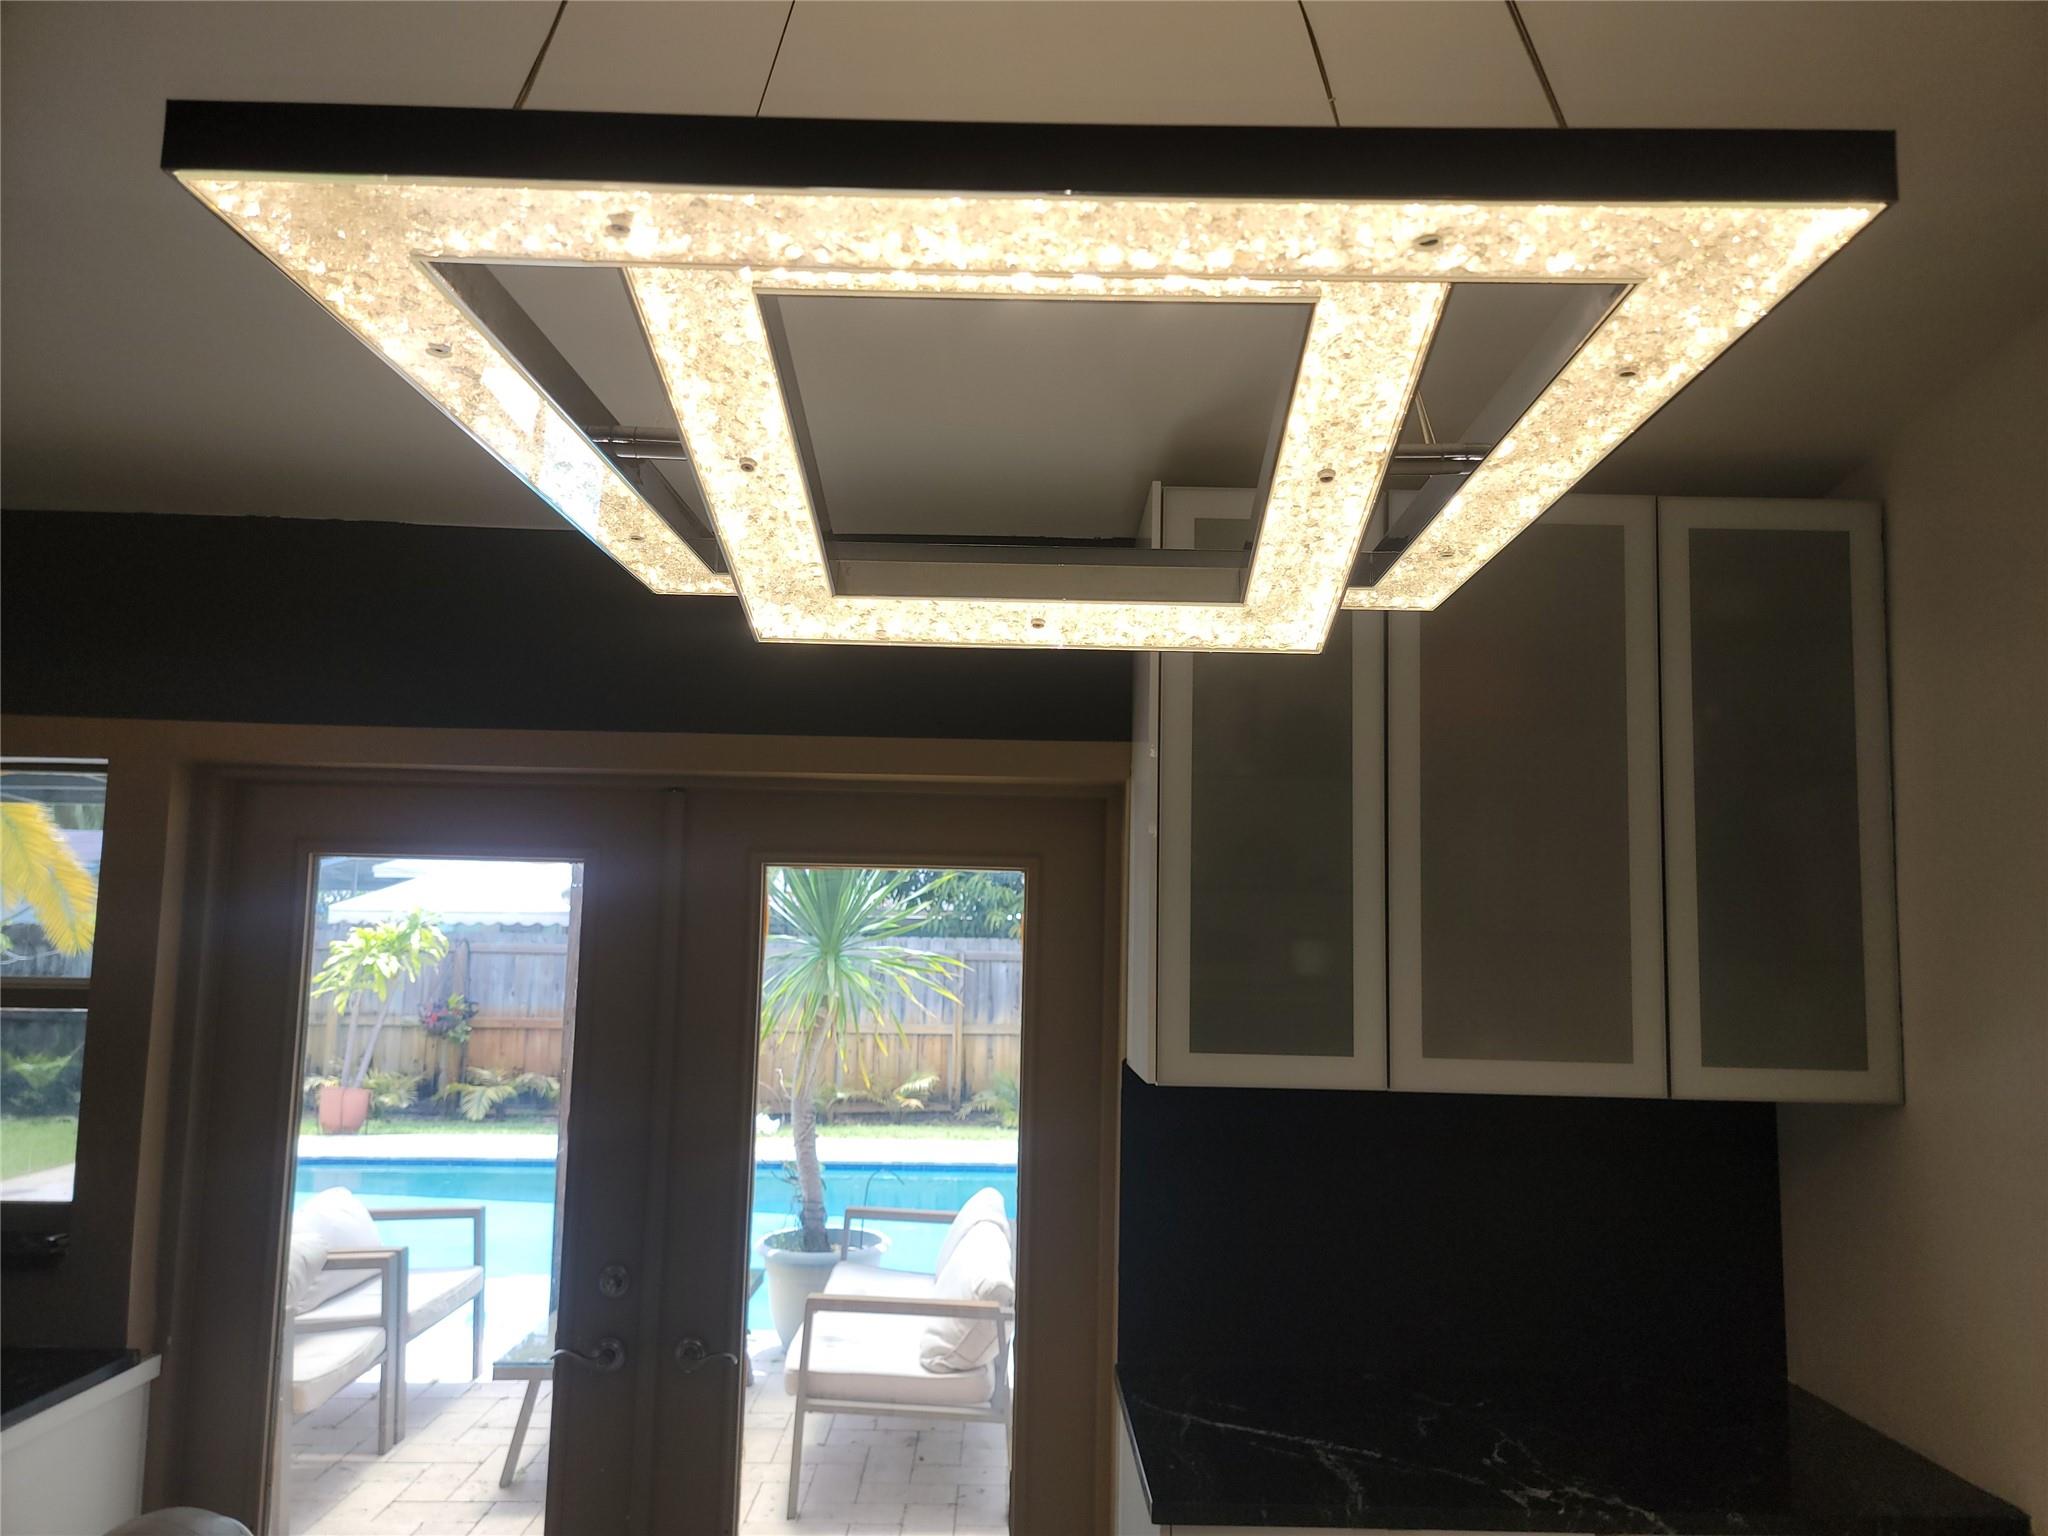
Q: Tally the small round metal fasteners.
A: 9